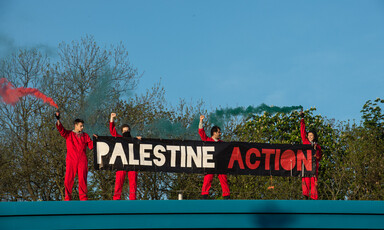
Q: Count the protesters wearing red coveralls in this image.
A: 4